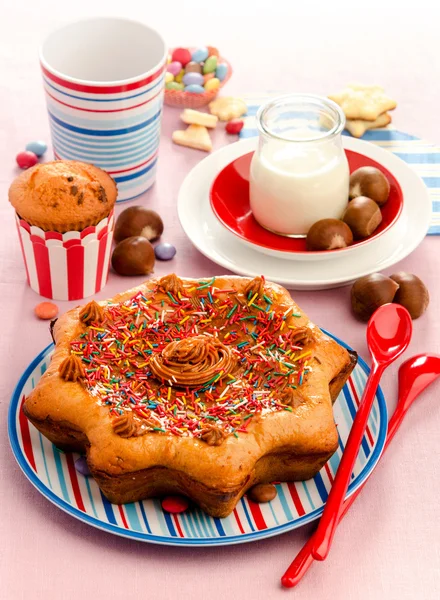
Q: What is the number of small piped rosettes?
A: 8